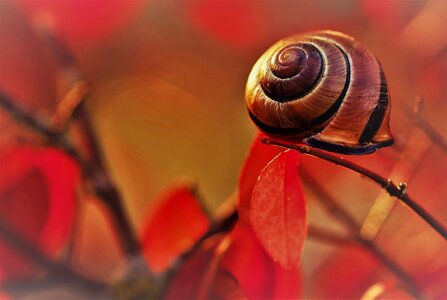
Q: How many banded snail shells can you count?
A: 1